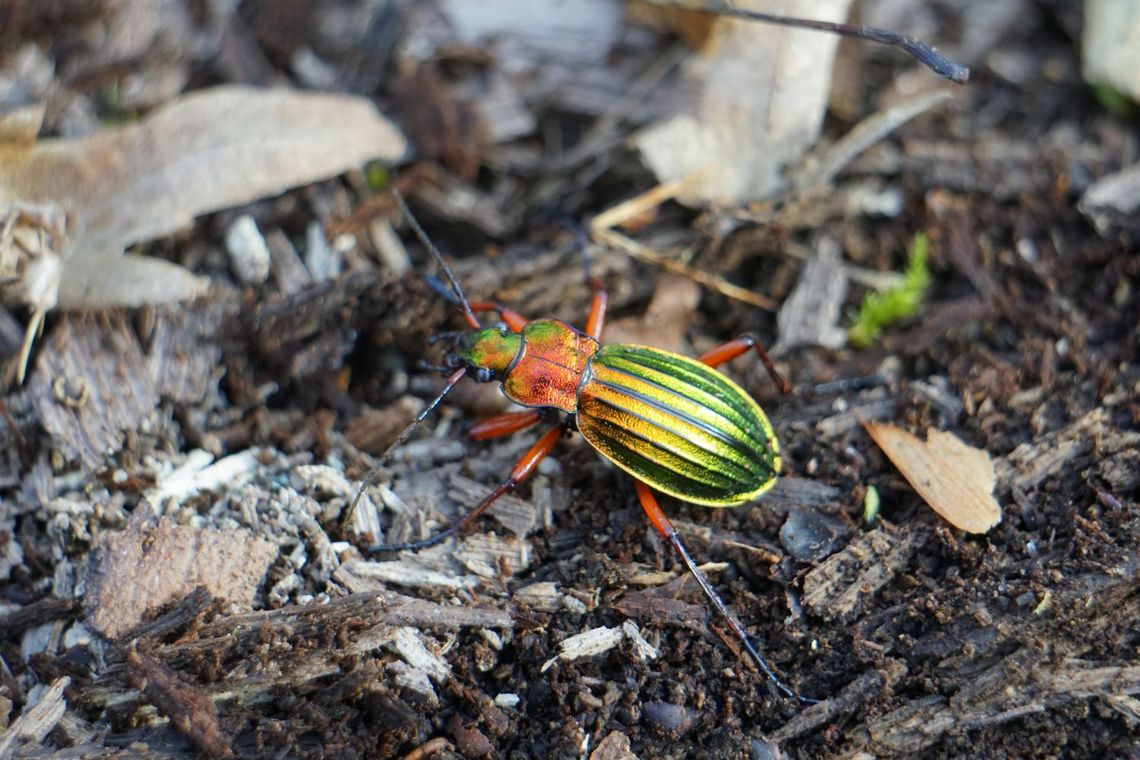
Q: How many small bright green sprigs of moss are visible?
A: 1